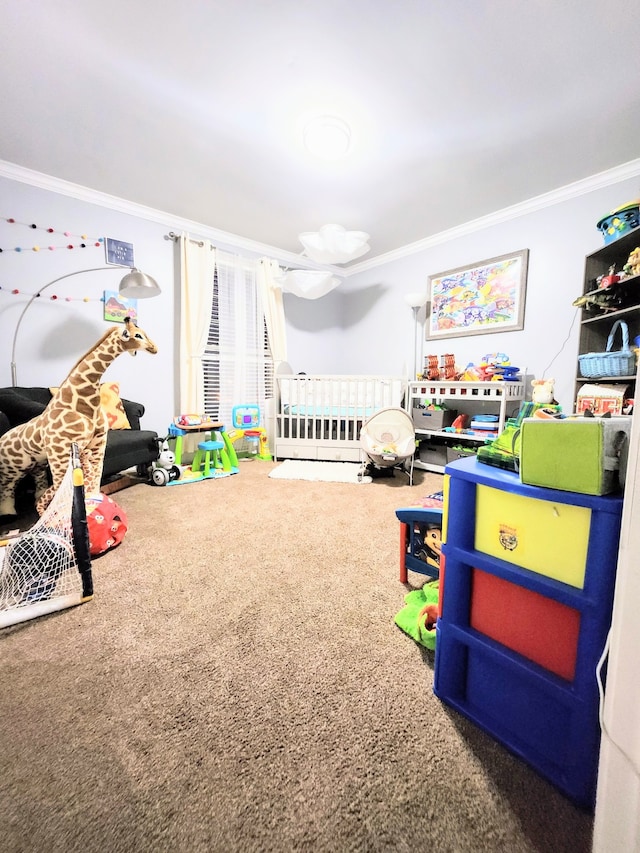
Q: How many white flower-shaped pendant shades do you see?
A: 2